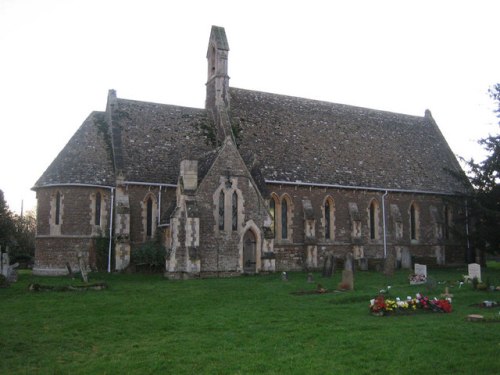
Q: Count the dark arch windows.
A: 11